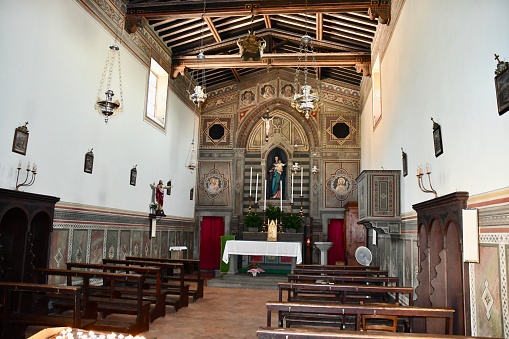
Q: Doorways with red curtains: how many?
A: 2